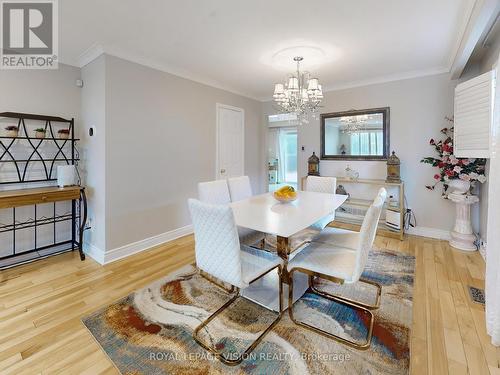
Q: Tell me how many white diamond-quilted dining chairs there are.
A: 6